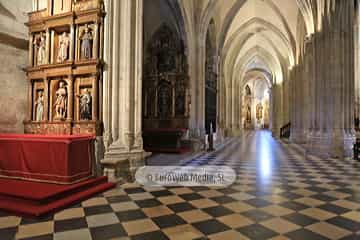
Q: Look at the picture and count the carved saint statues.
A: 6